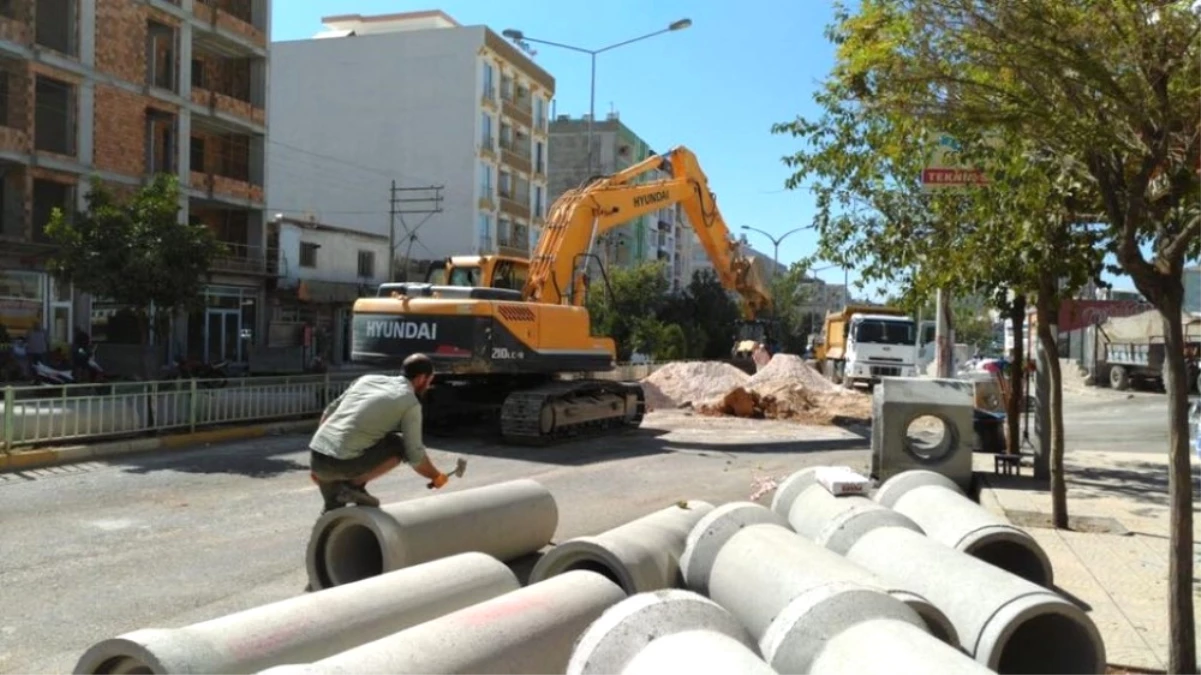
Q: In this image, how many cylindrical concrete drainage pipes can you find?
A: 10